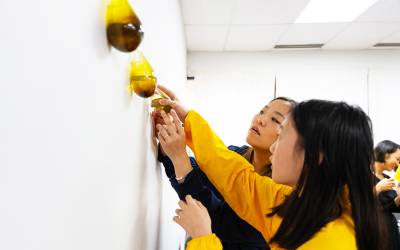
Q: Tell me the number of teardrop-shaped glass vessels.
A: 3